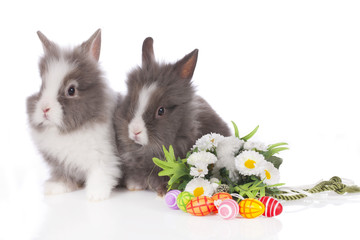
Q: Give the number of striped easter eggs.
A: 3